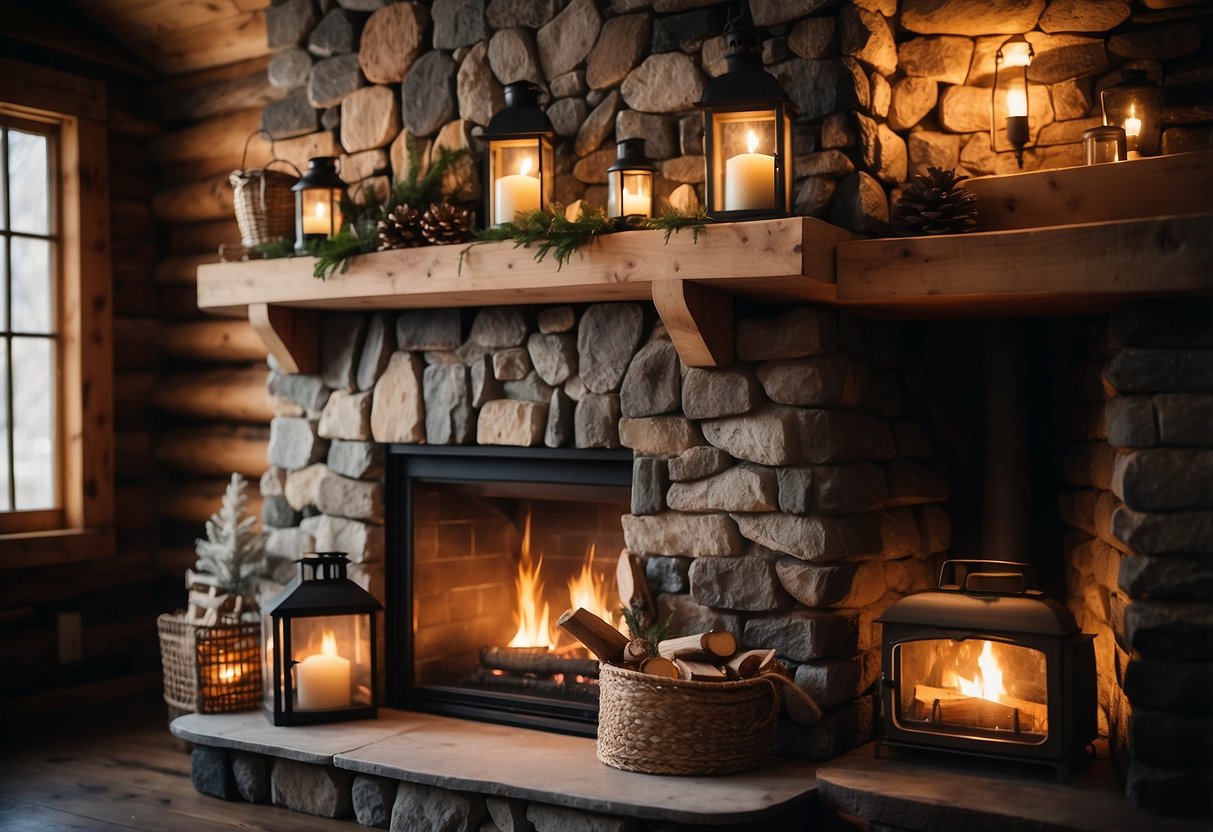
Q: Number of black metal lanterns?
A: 5